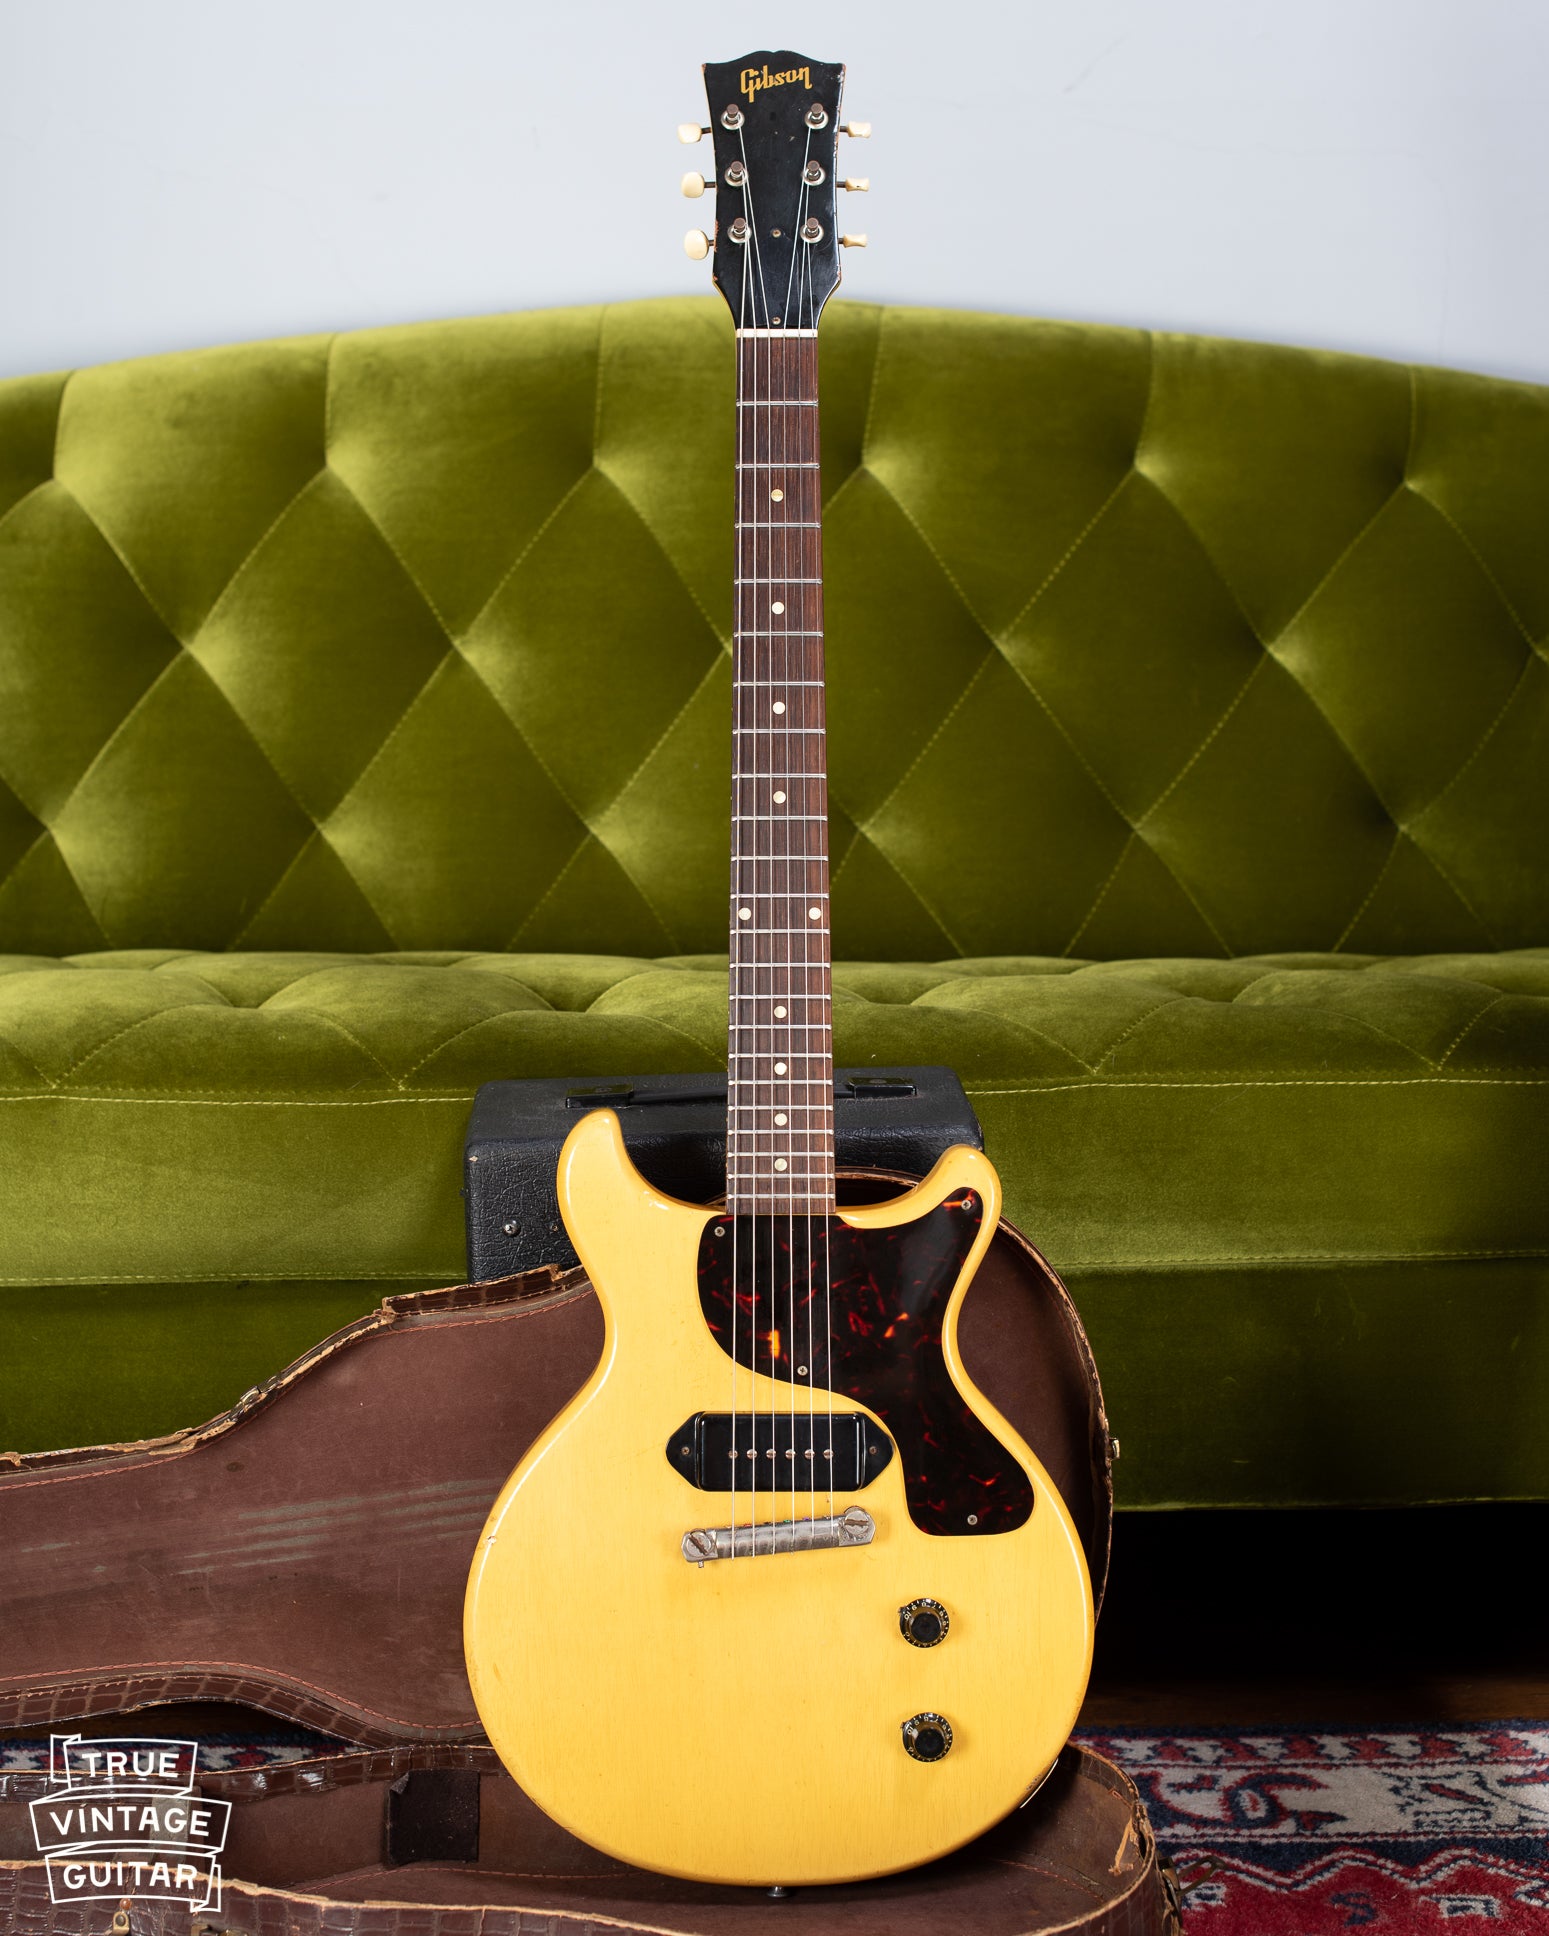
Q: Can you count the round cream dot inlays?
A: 10